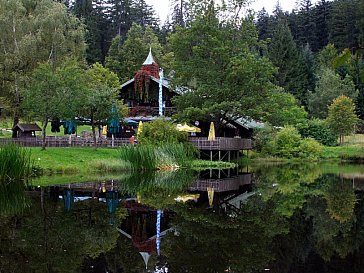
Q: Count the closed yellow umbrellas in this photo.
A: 2